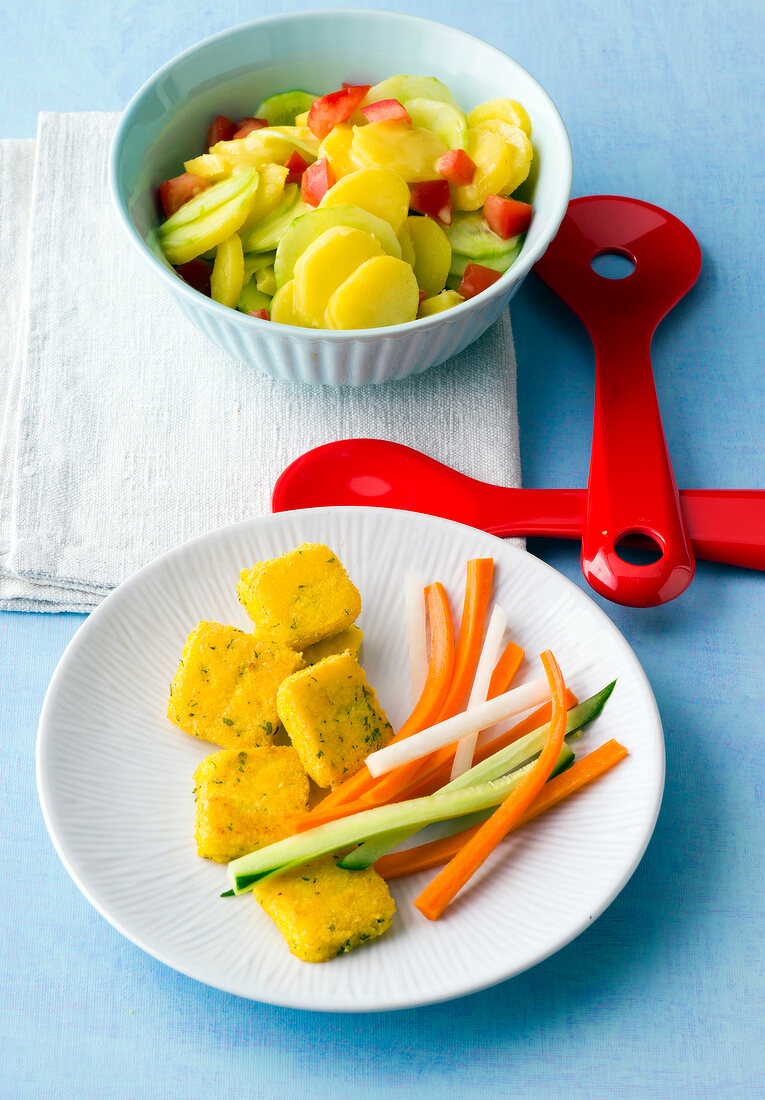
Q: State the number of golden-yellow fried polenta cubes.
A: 6